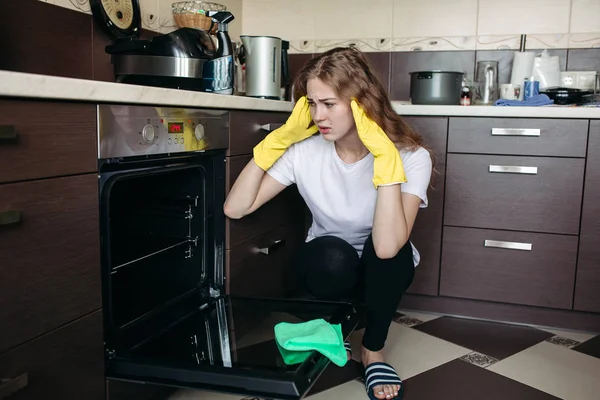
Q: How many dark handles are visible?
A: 3